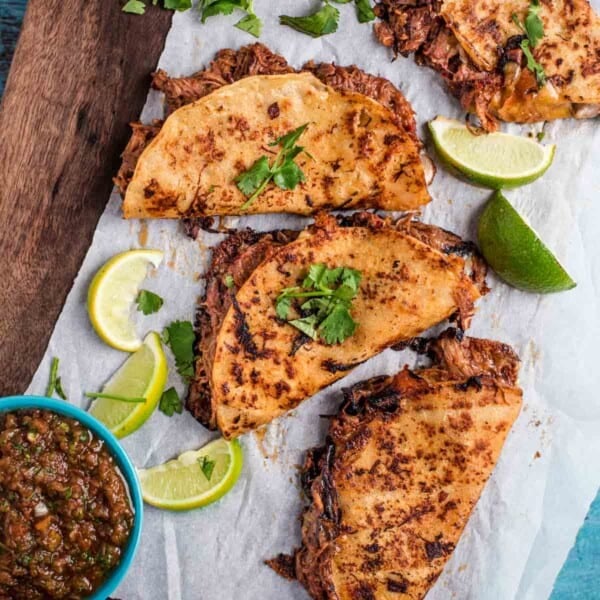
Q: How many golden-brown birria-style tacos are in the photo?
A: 4